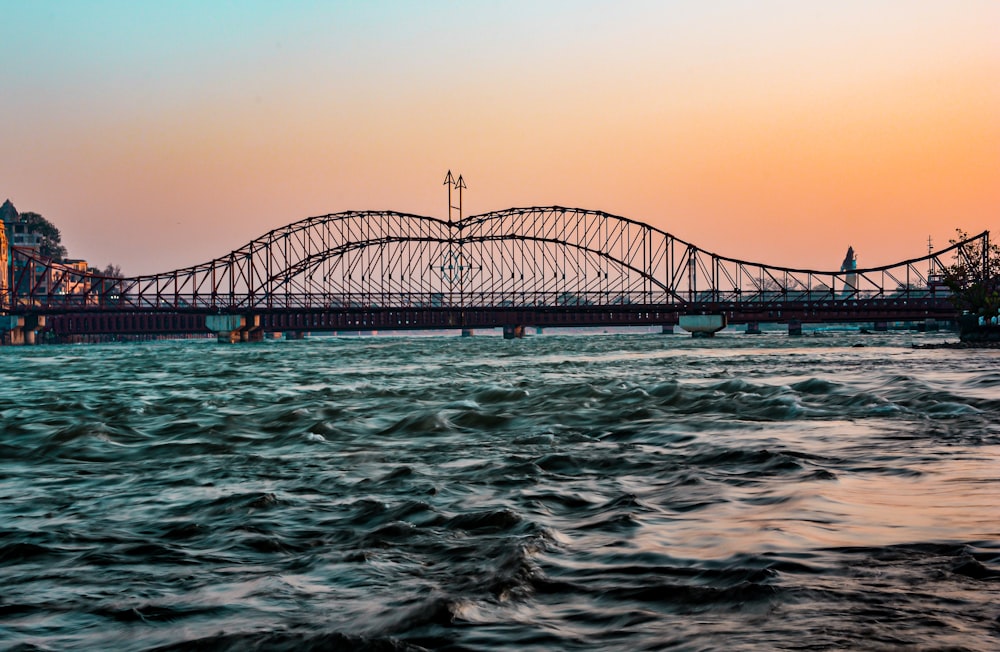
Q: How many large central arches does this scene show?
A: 2